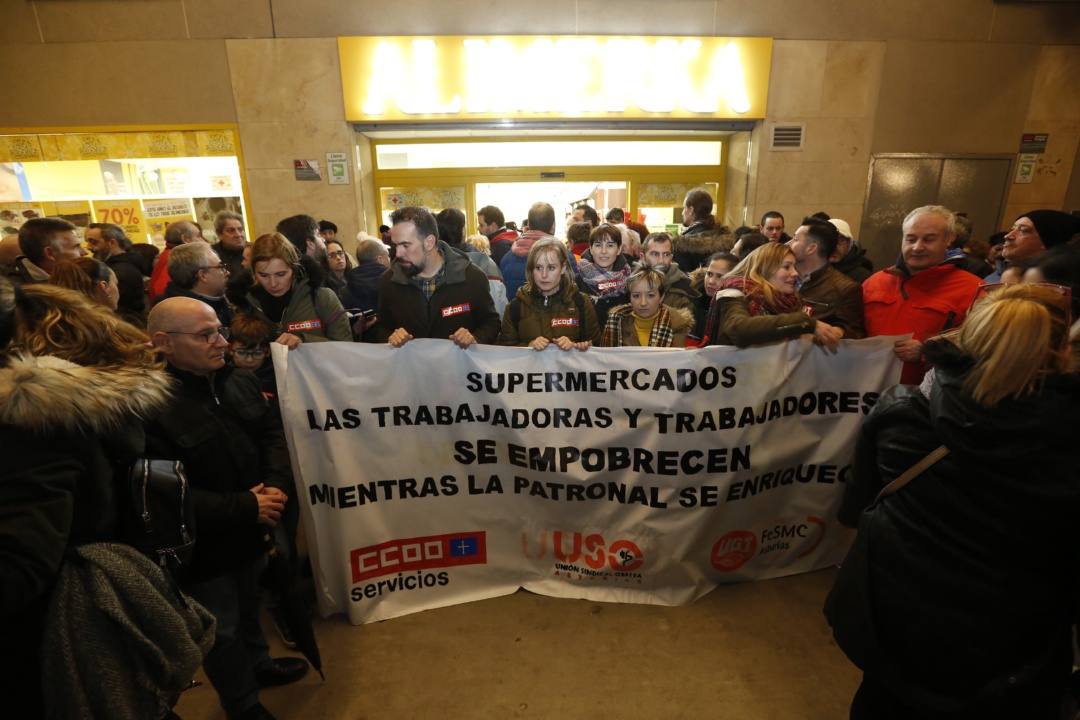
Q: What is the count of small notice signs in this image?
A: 4